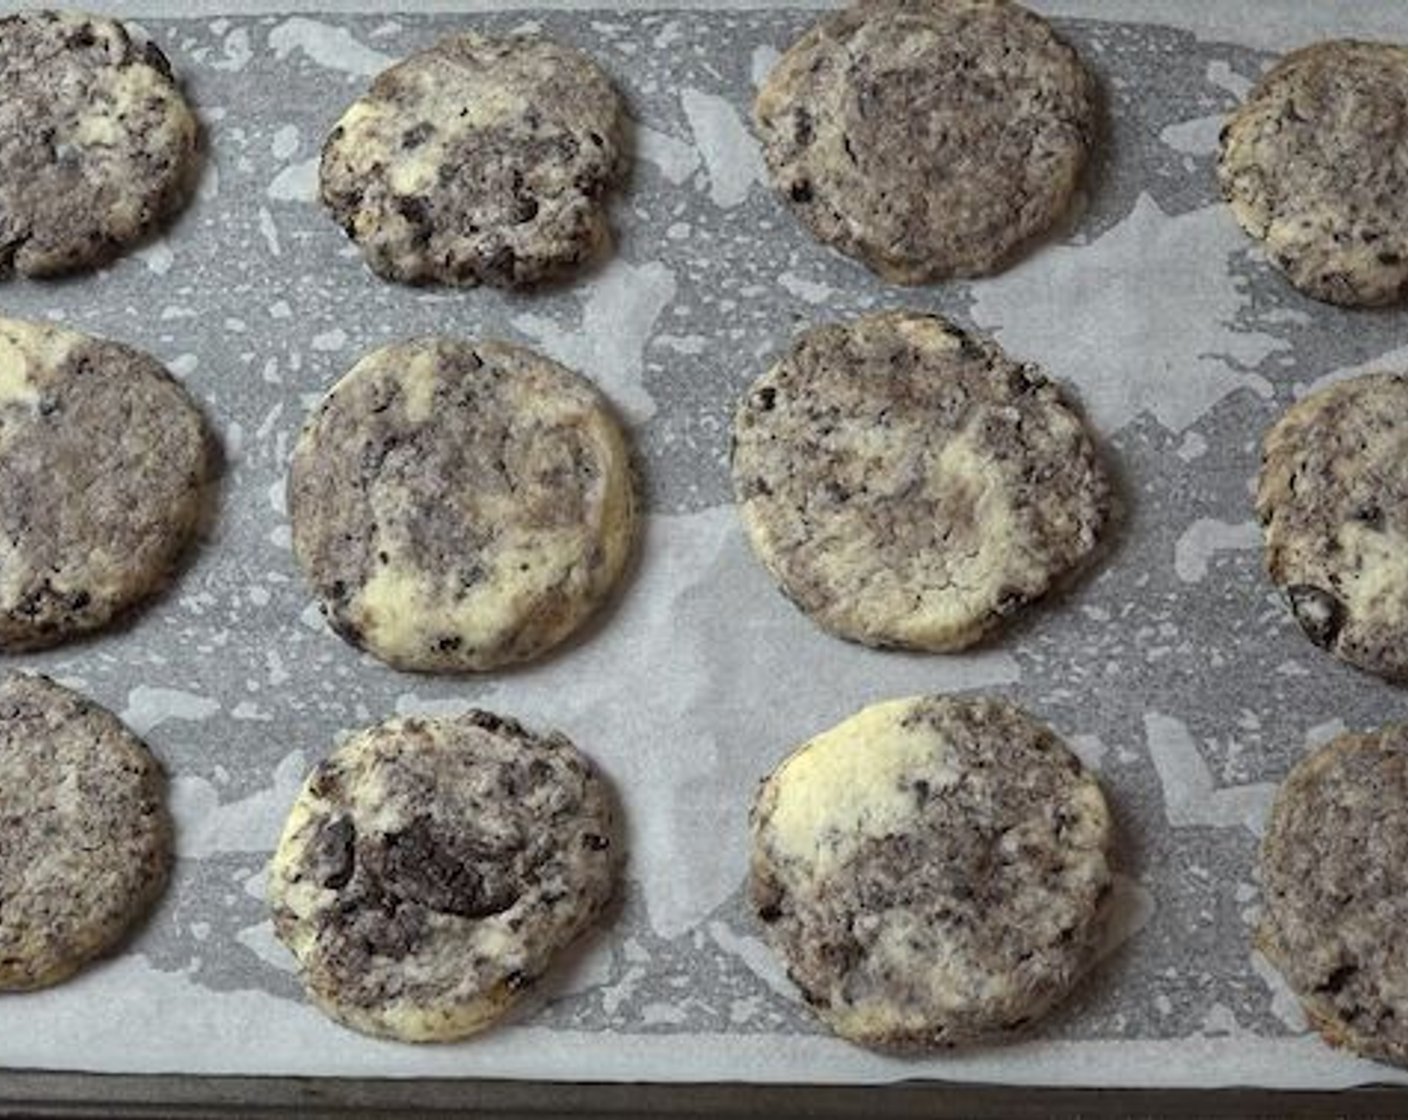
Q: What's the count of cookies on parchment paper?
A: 12